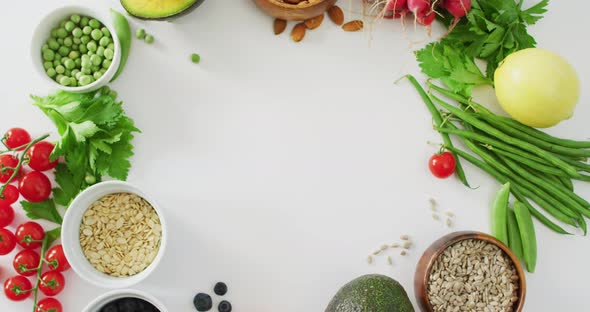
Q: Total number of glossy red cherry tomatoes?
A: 14